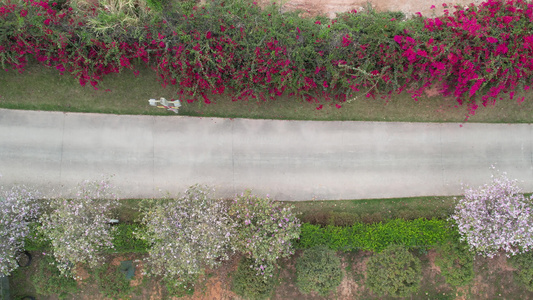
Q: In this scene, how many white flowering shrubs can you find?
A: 5